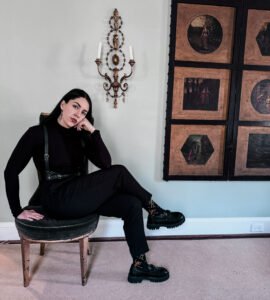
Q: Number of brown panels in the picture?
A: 6